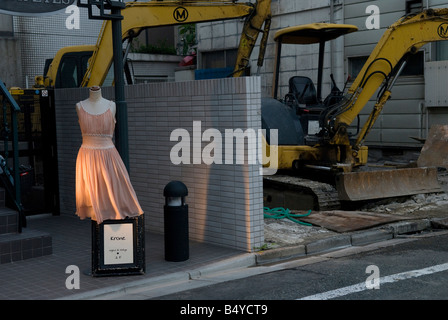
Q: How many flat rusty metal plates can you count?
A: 1